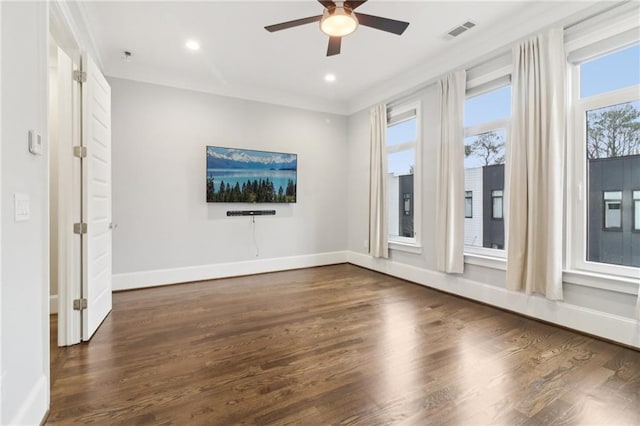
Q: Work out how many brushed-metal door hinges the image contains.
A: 4